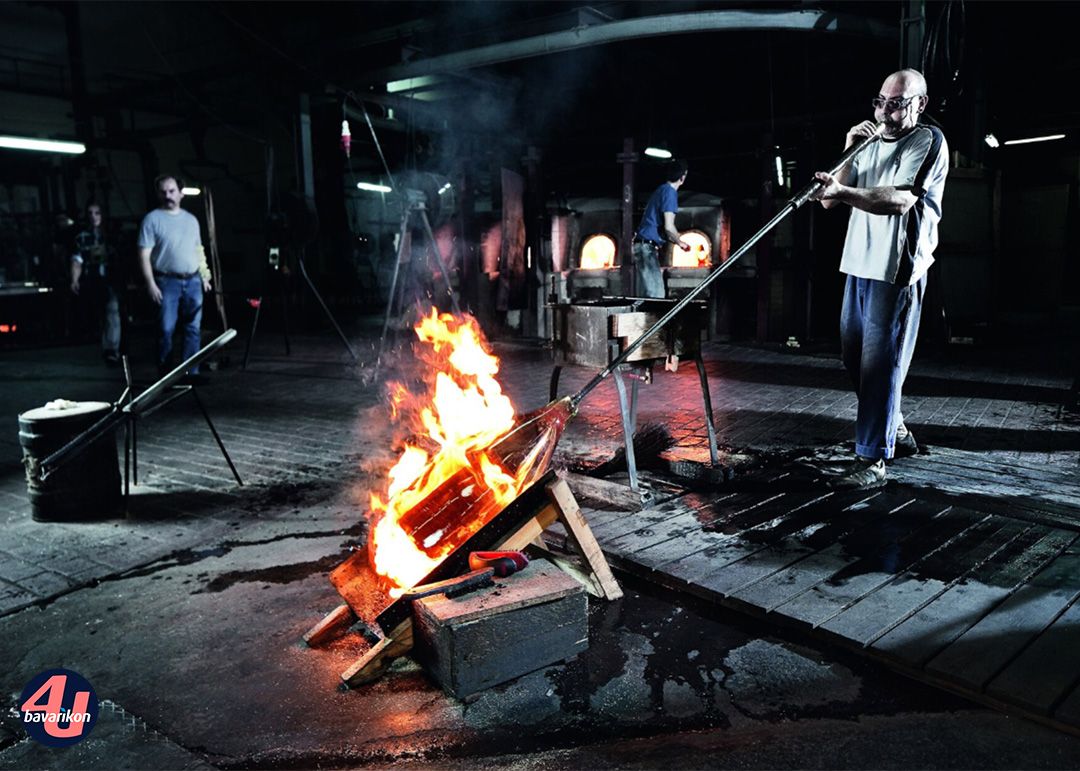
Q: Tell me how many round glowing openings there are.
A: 2